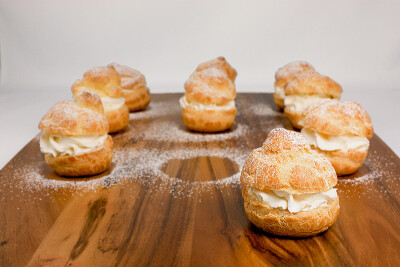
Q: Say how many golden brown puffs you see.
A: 9